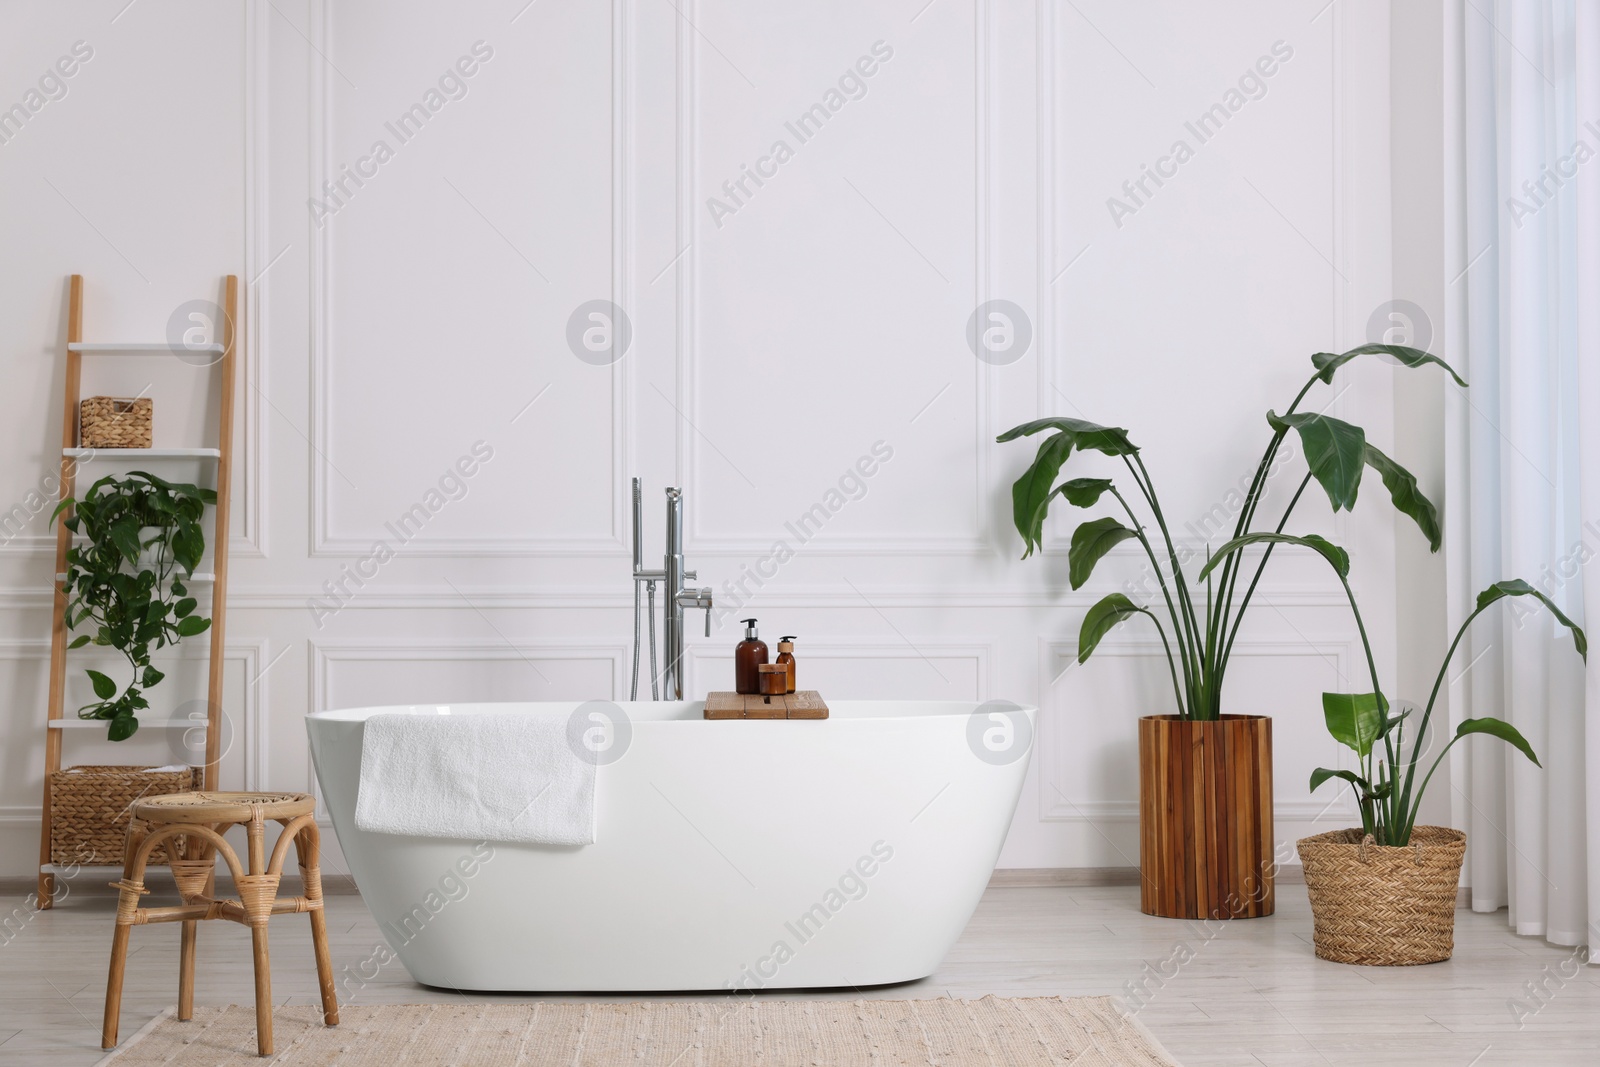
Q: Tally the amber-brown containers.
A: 3